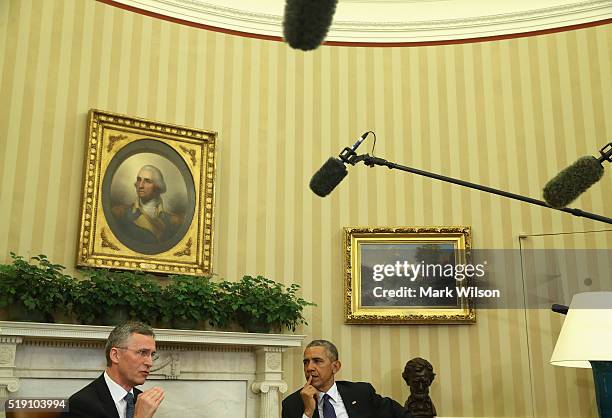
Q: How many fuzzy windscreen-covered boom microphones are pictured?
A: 3